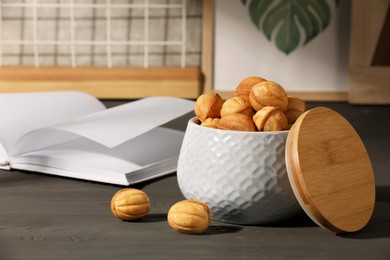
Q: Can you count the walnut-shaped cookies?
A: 10